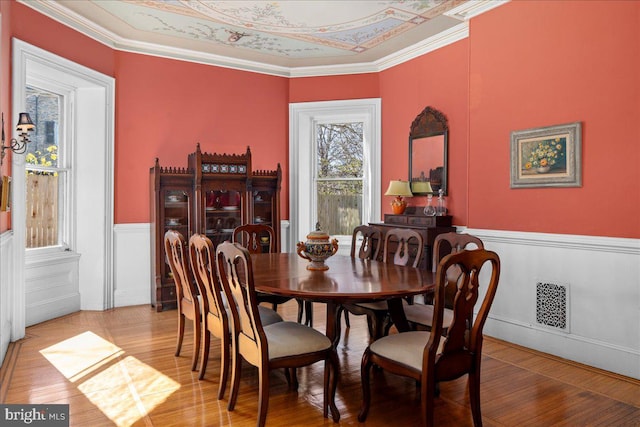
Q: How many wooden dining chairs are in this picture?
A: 8